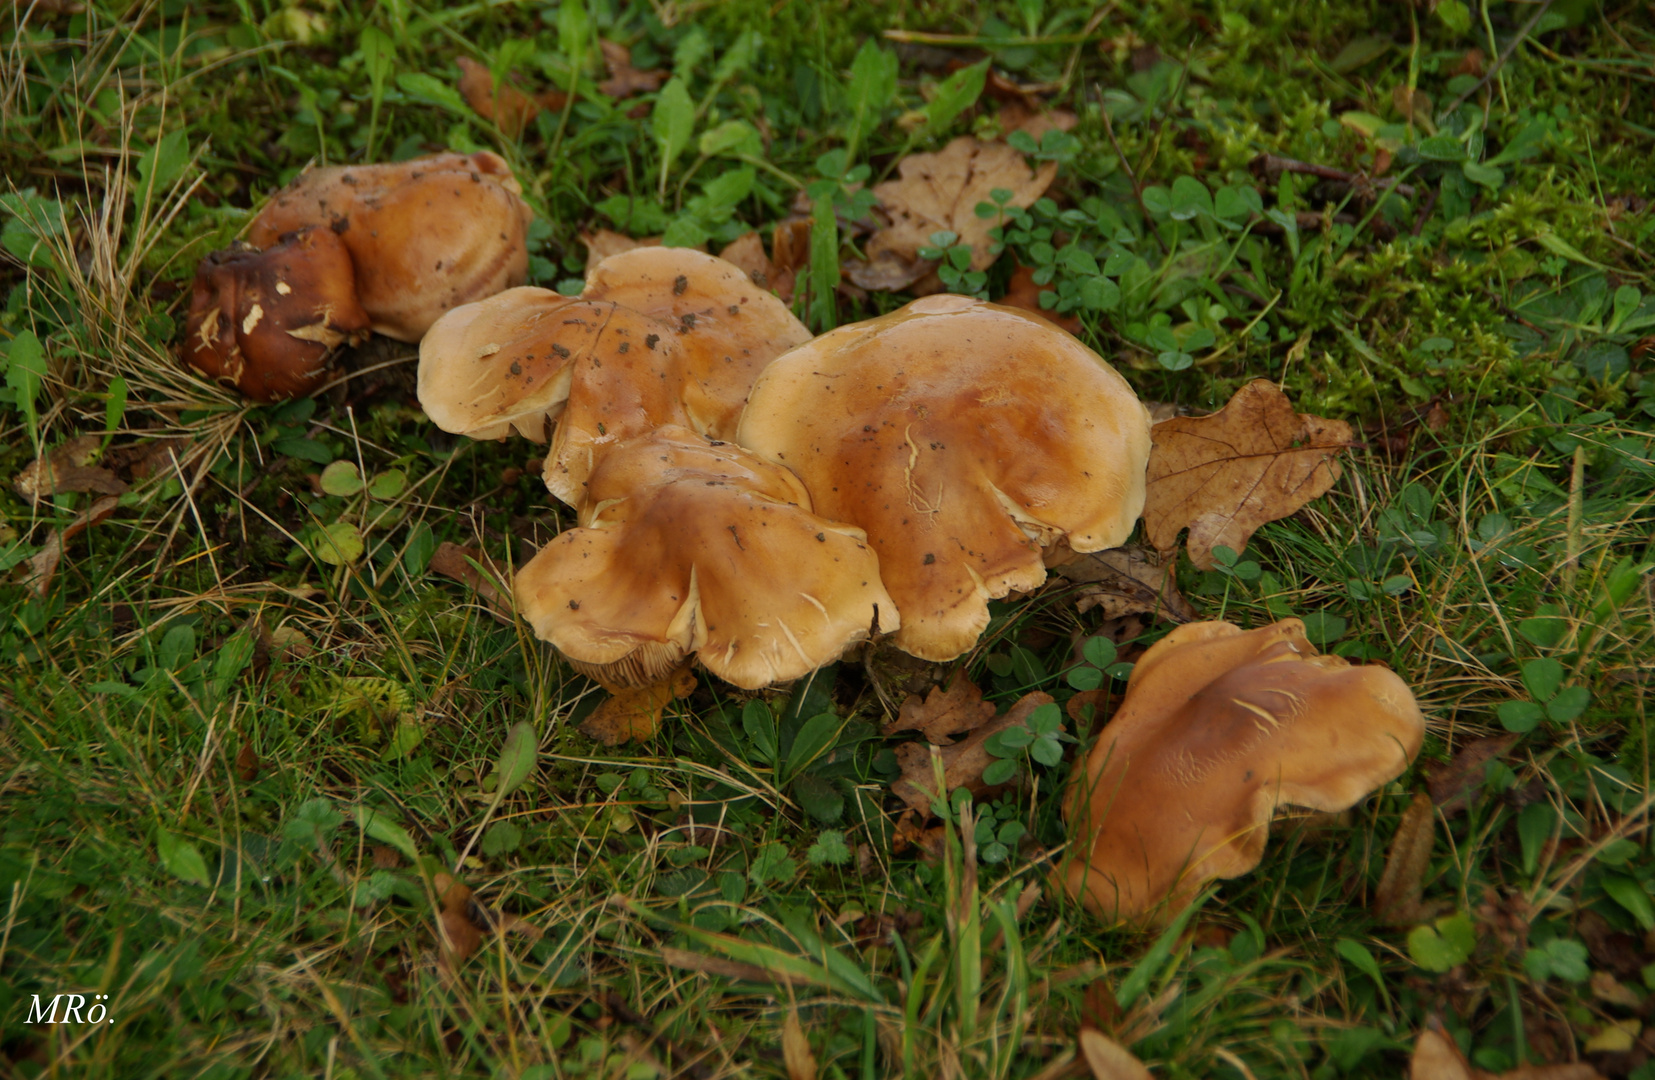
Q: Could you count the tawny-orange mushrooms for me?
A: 6